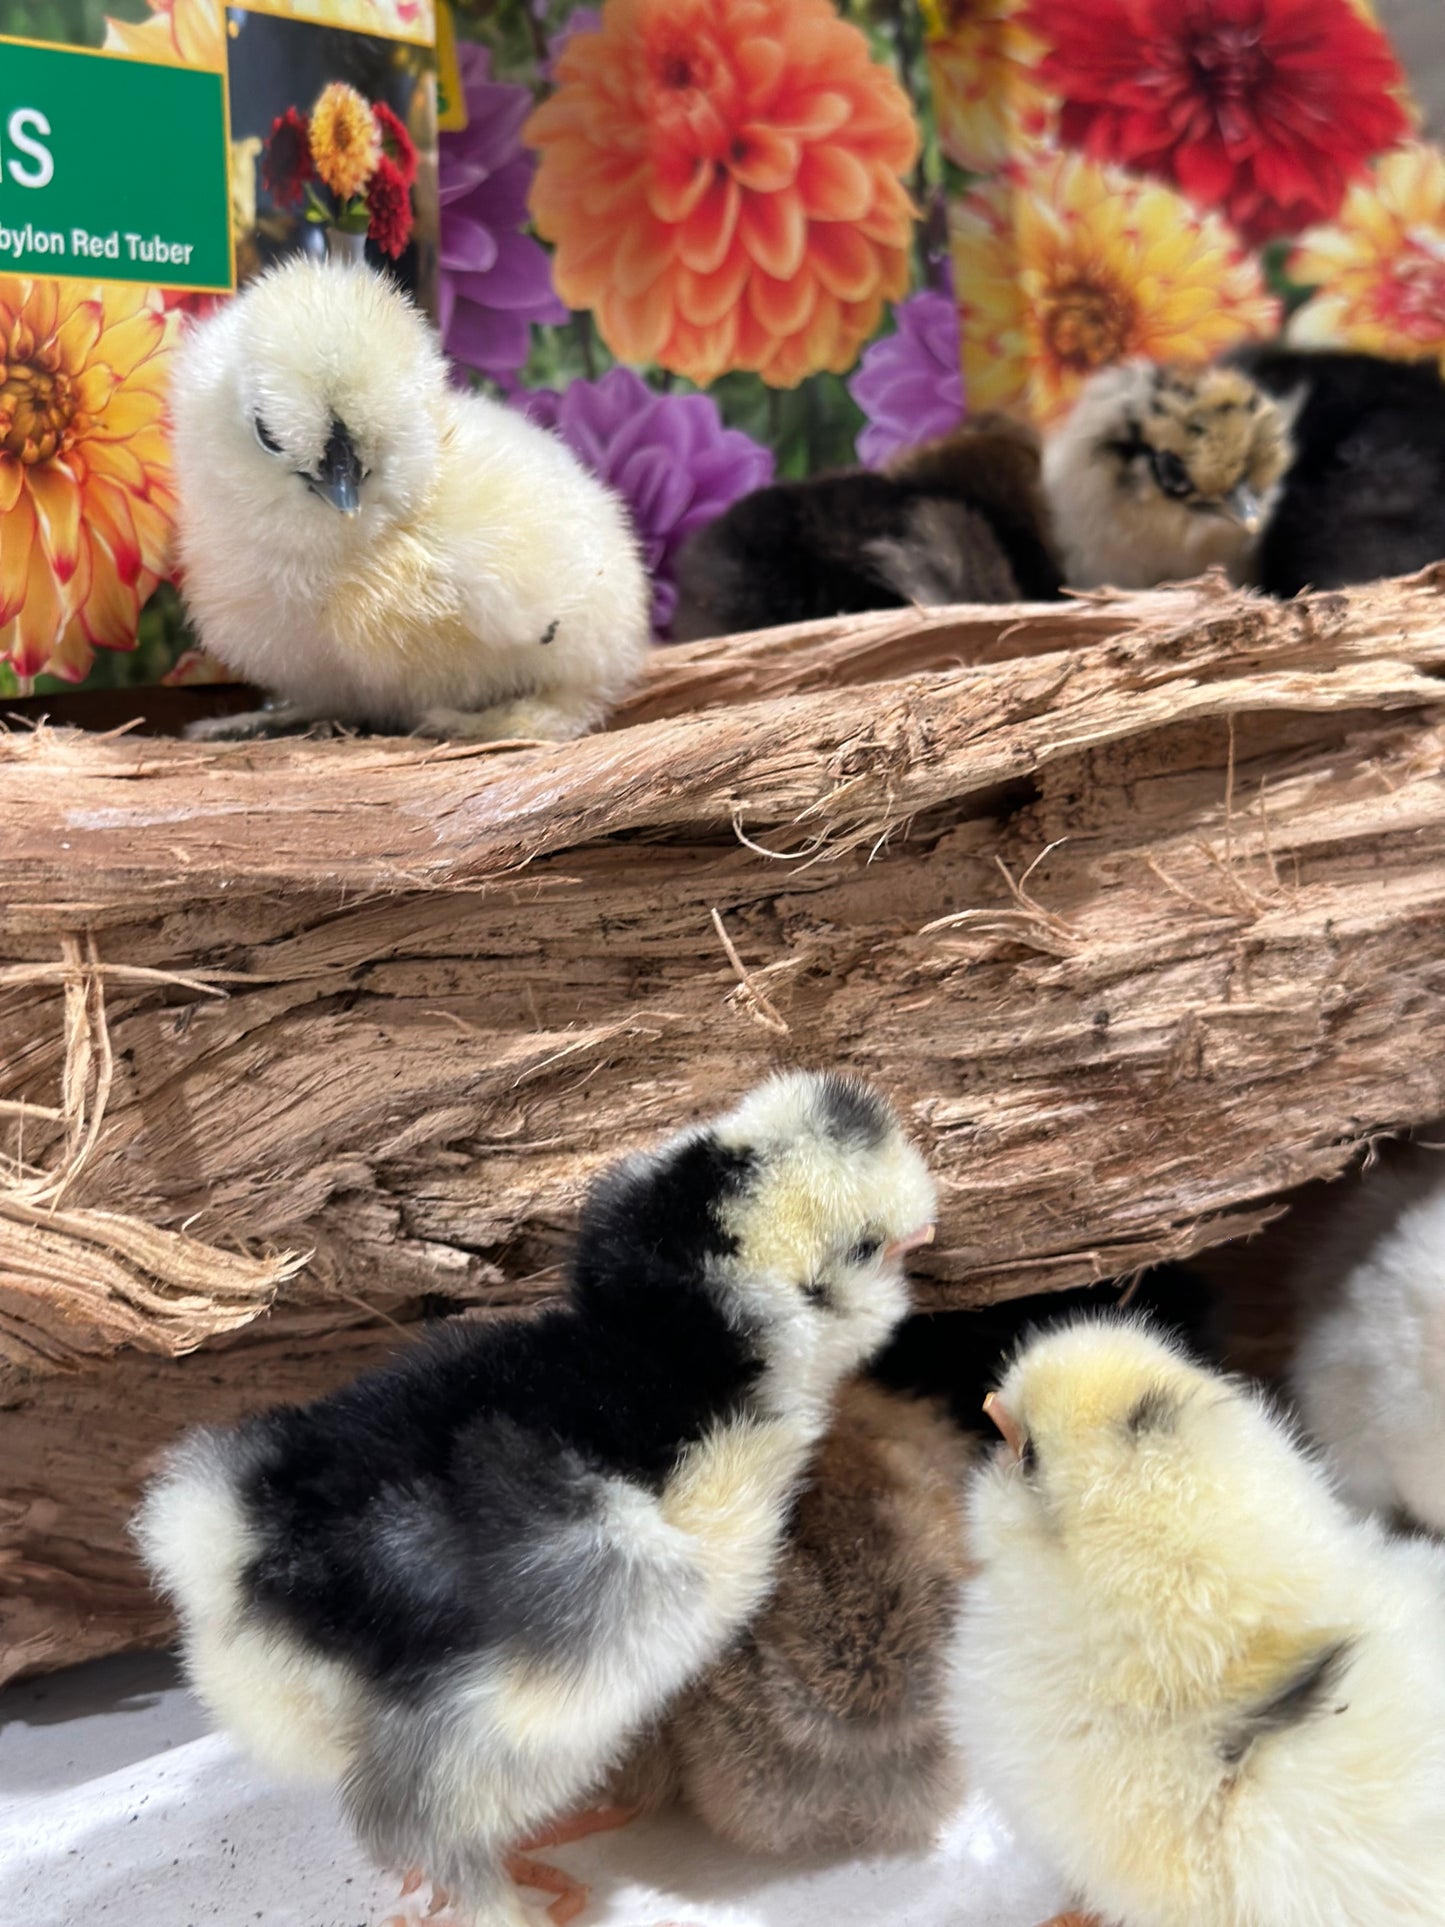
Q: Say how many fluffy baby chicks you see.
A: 8